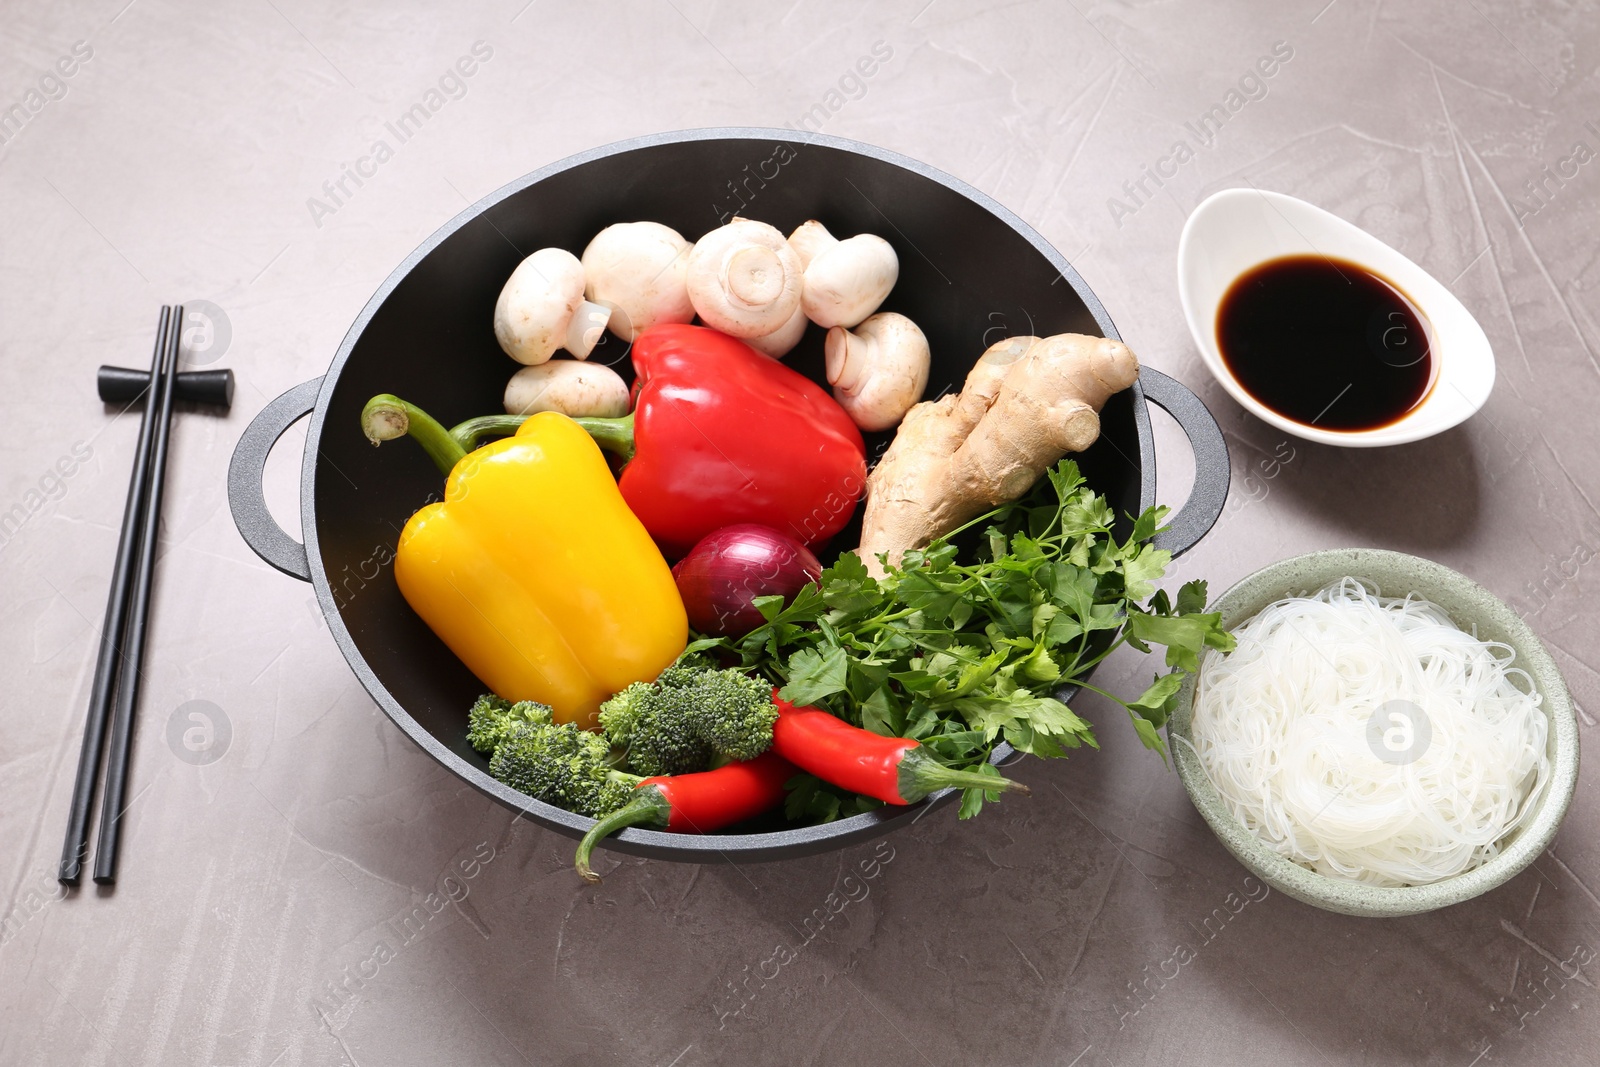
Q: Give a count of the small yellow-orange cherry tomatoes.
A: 0